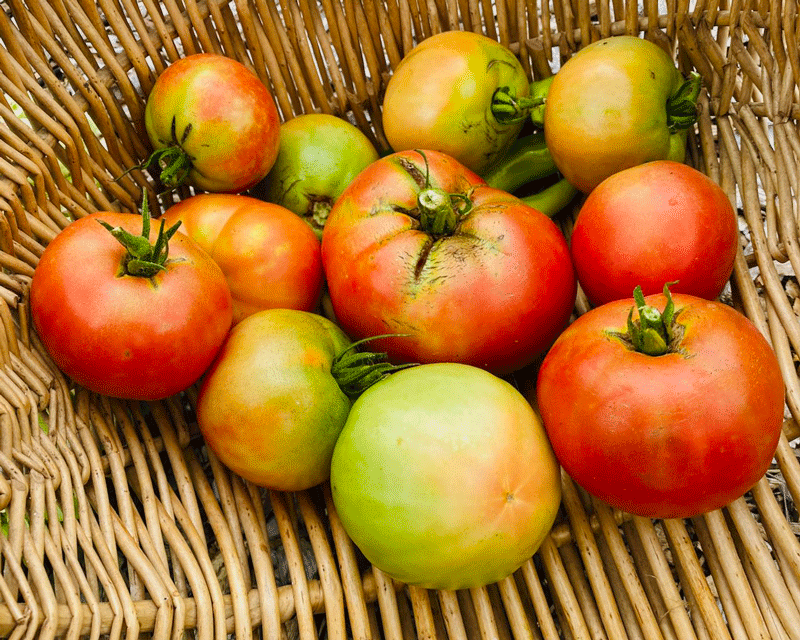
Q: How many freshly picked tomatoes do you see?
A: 11